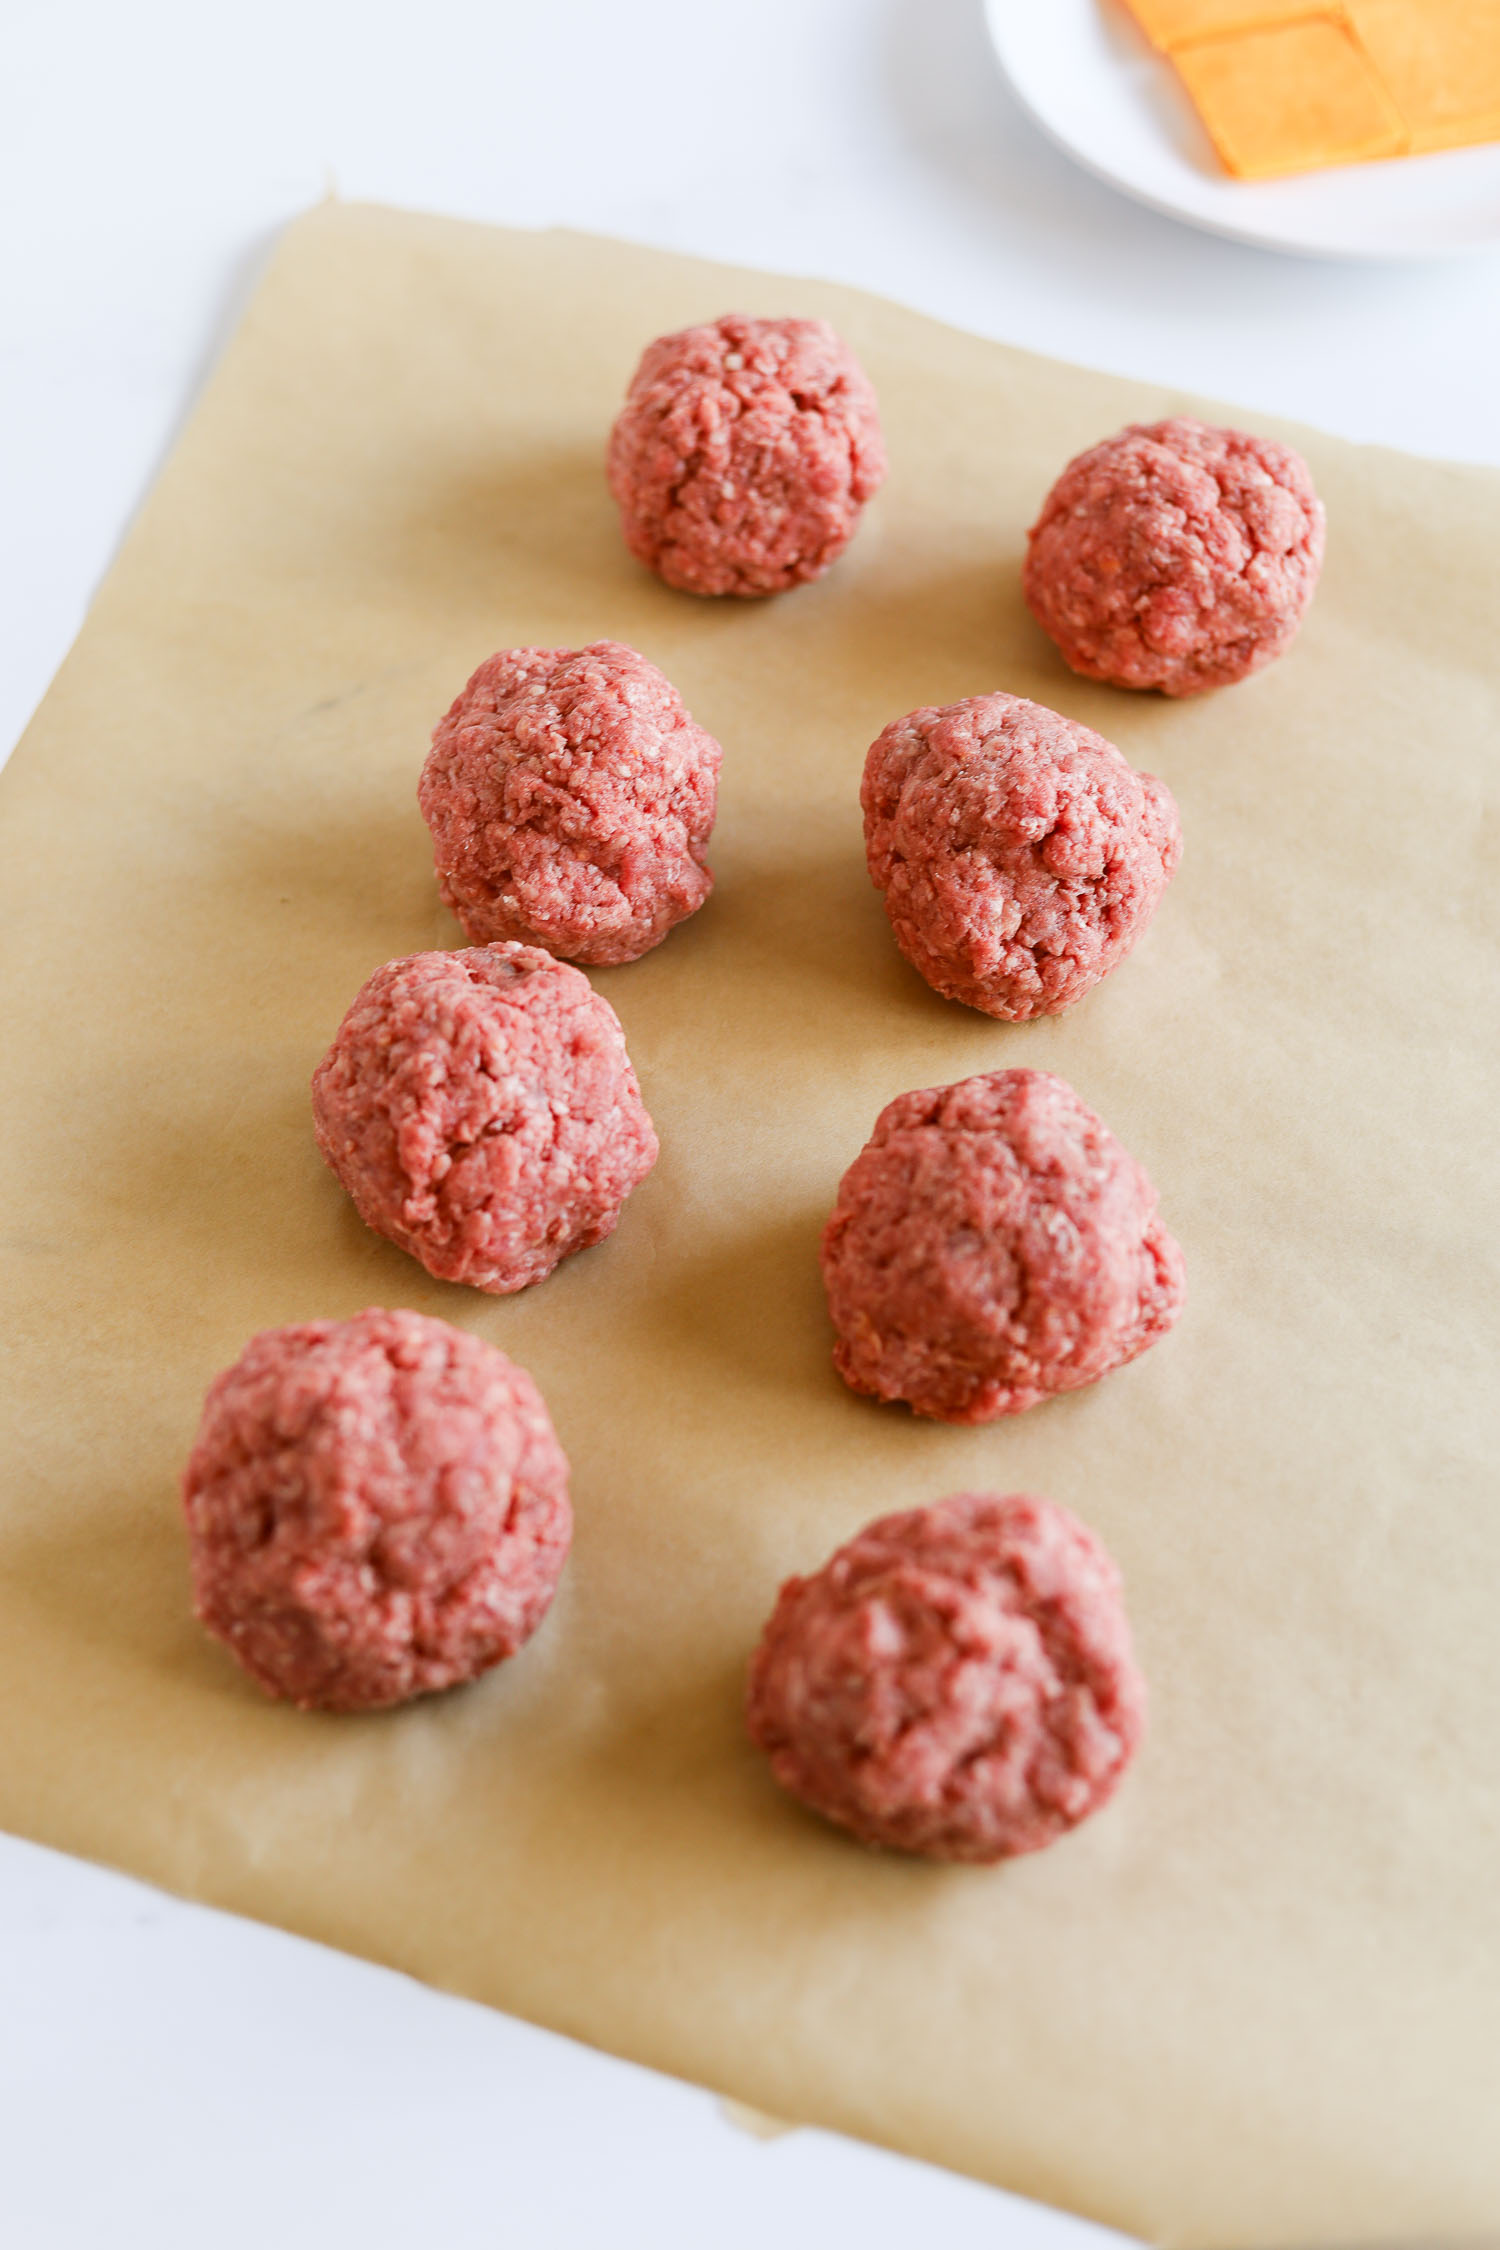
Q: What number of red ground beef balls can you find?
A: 8